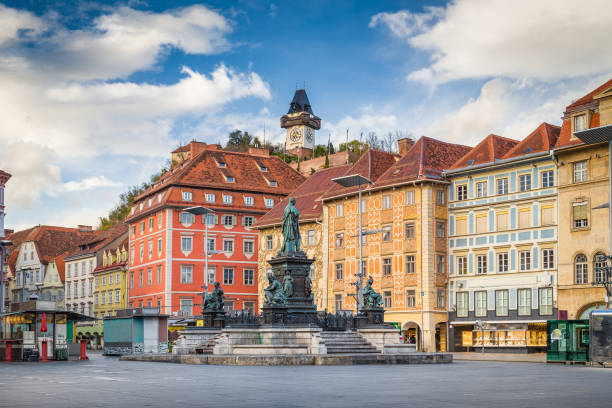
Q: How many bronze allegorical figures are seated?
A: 3